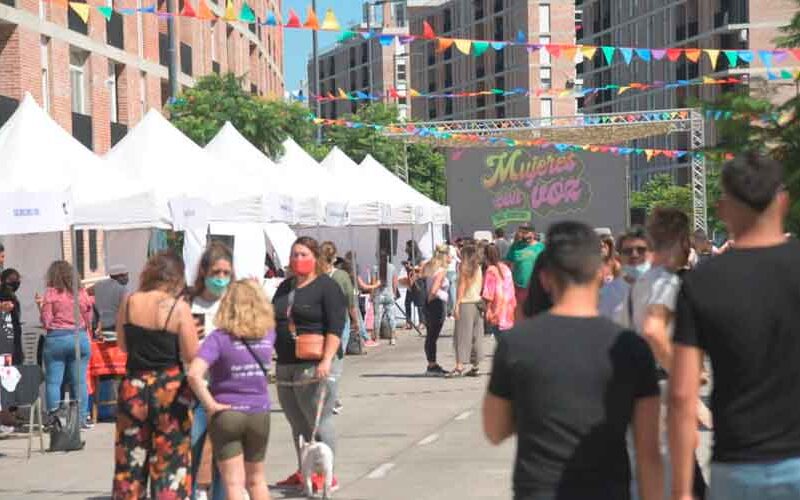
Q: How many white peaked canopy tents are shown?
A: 6